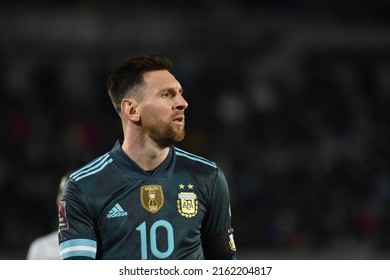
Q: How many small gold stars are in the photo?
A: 2